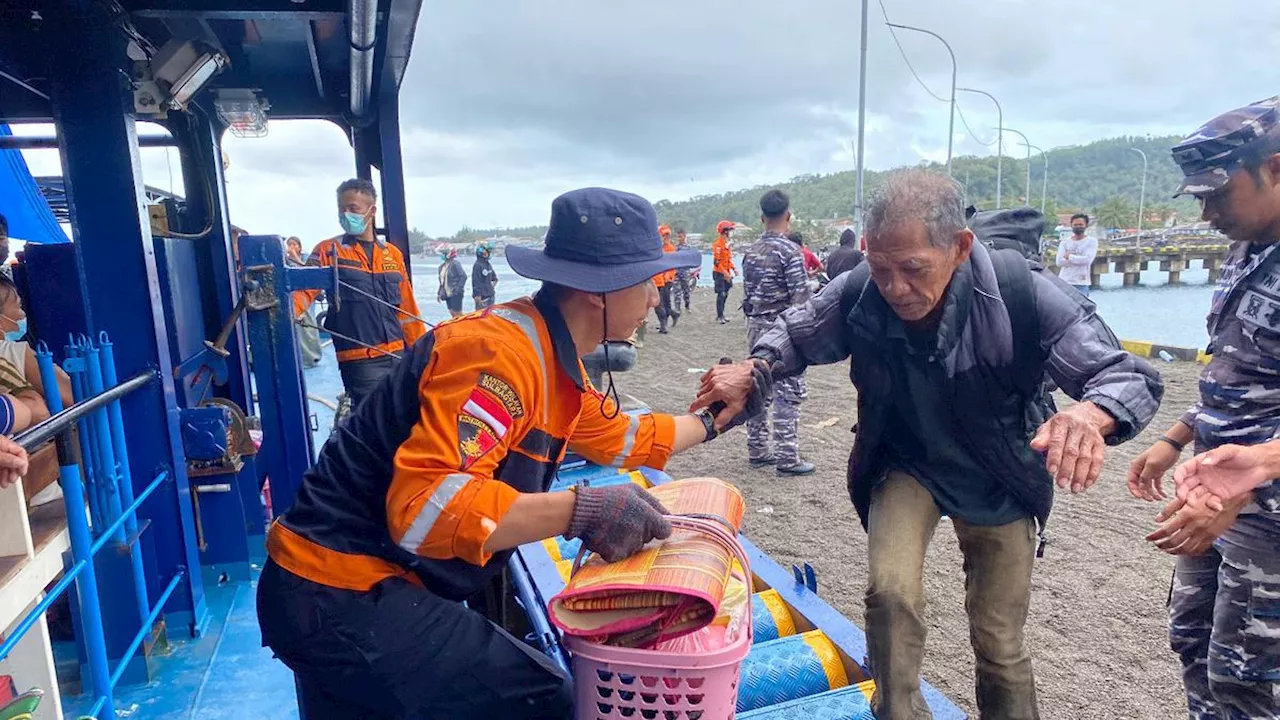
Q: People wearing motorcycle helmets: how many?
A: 2